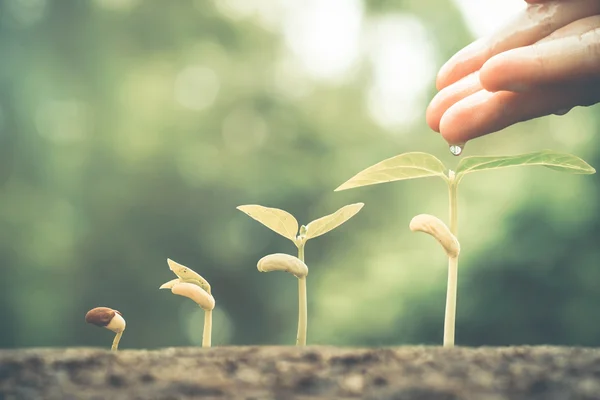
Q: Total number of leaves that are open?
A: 4